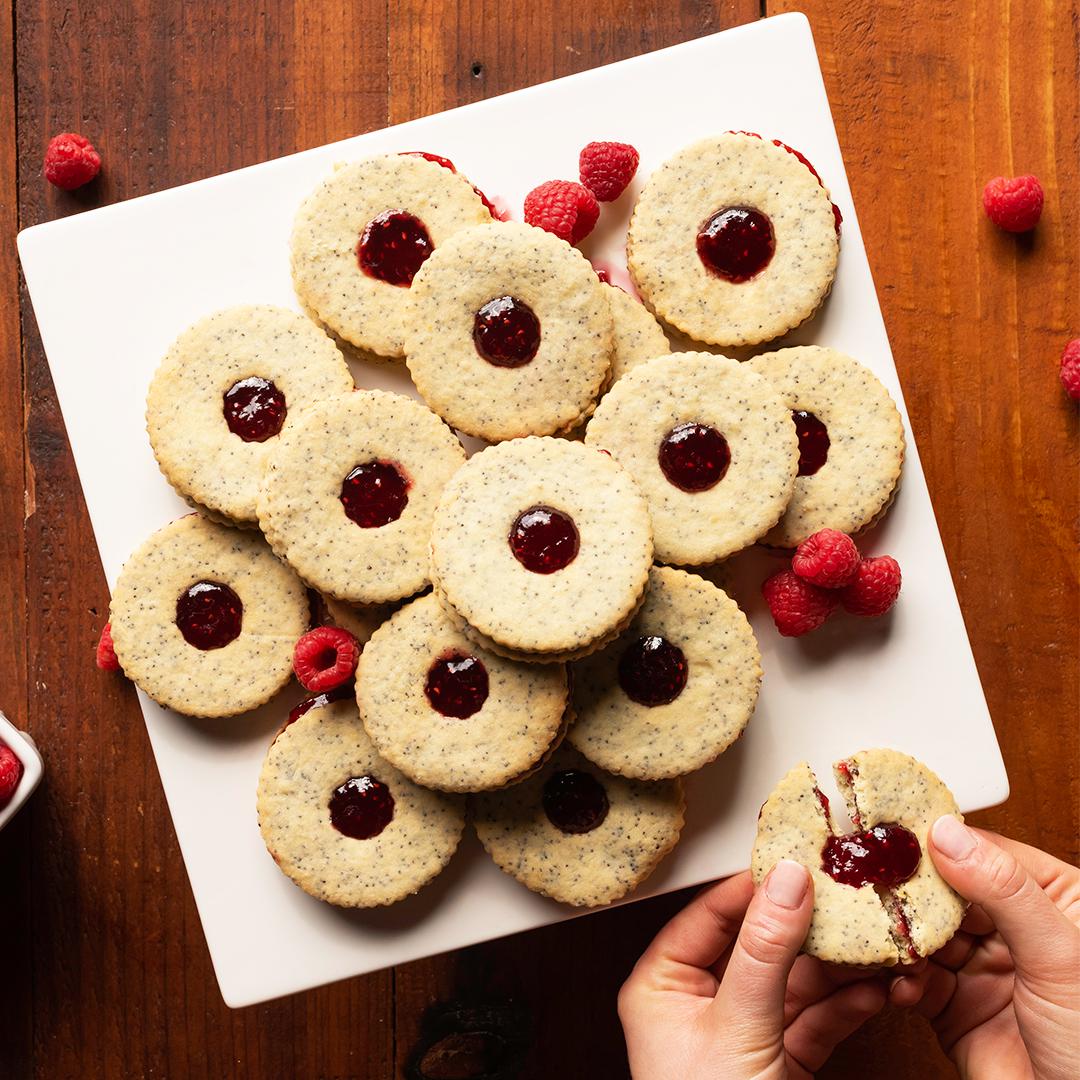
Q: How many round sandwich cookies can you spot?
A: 15